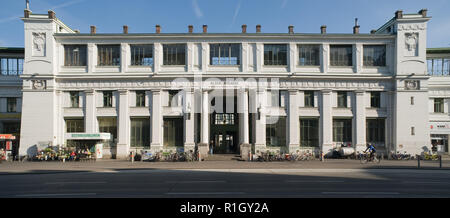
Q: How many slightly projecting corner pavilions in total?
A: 2